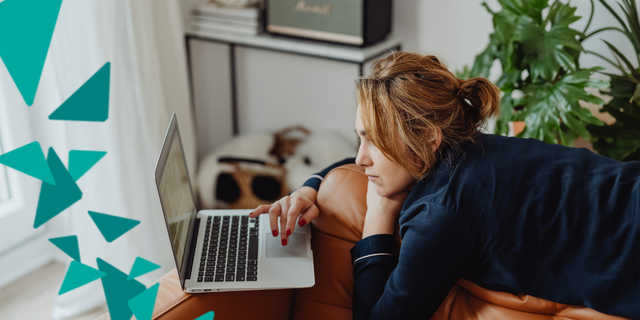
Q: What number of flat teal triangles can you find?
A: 12